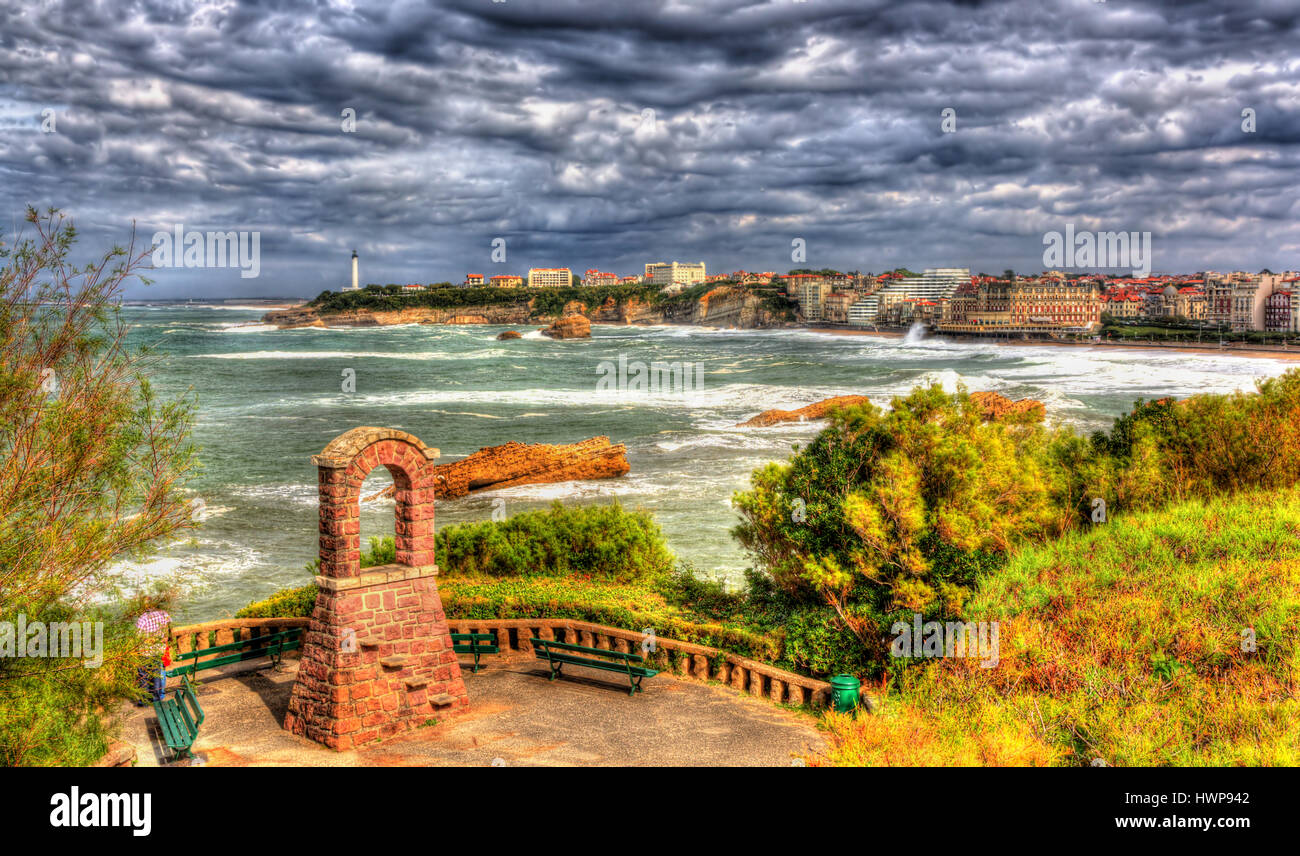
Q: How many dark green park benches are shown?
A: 4